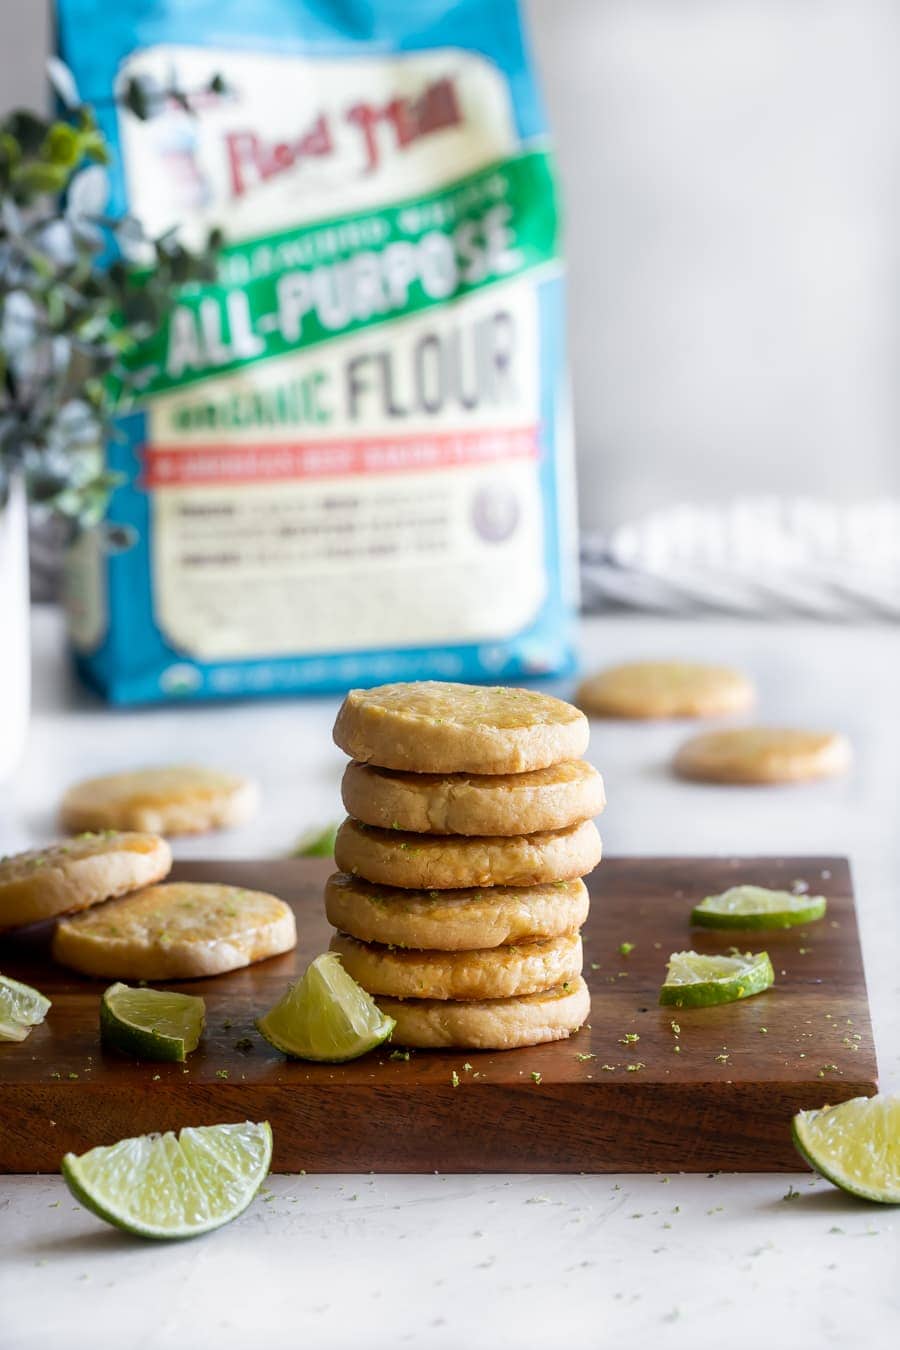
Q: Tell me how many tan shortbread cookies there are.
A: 11